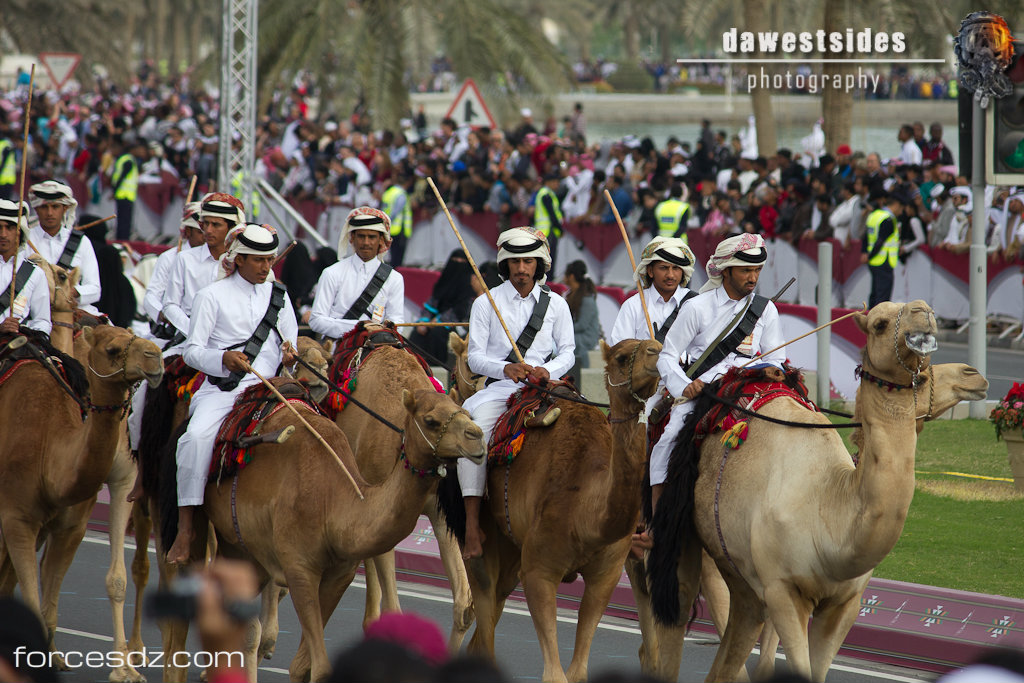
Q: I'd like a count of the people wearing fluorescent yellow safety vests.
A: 7